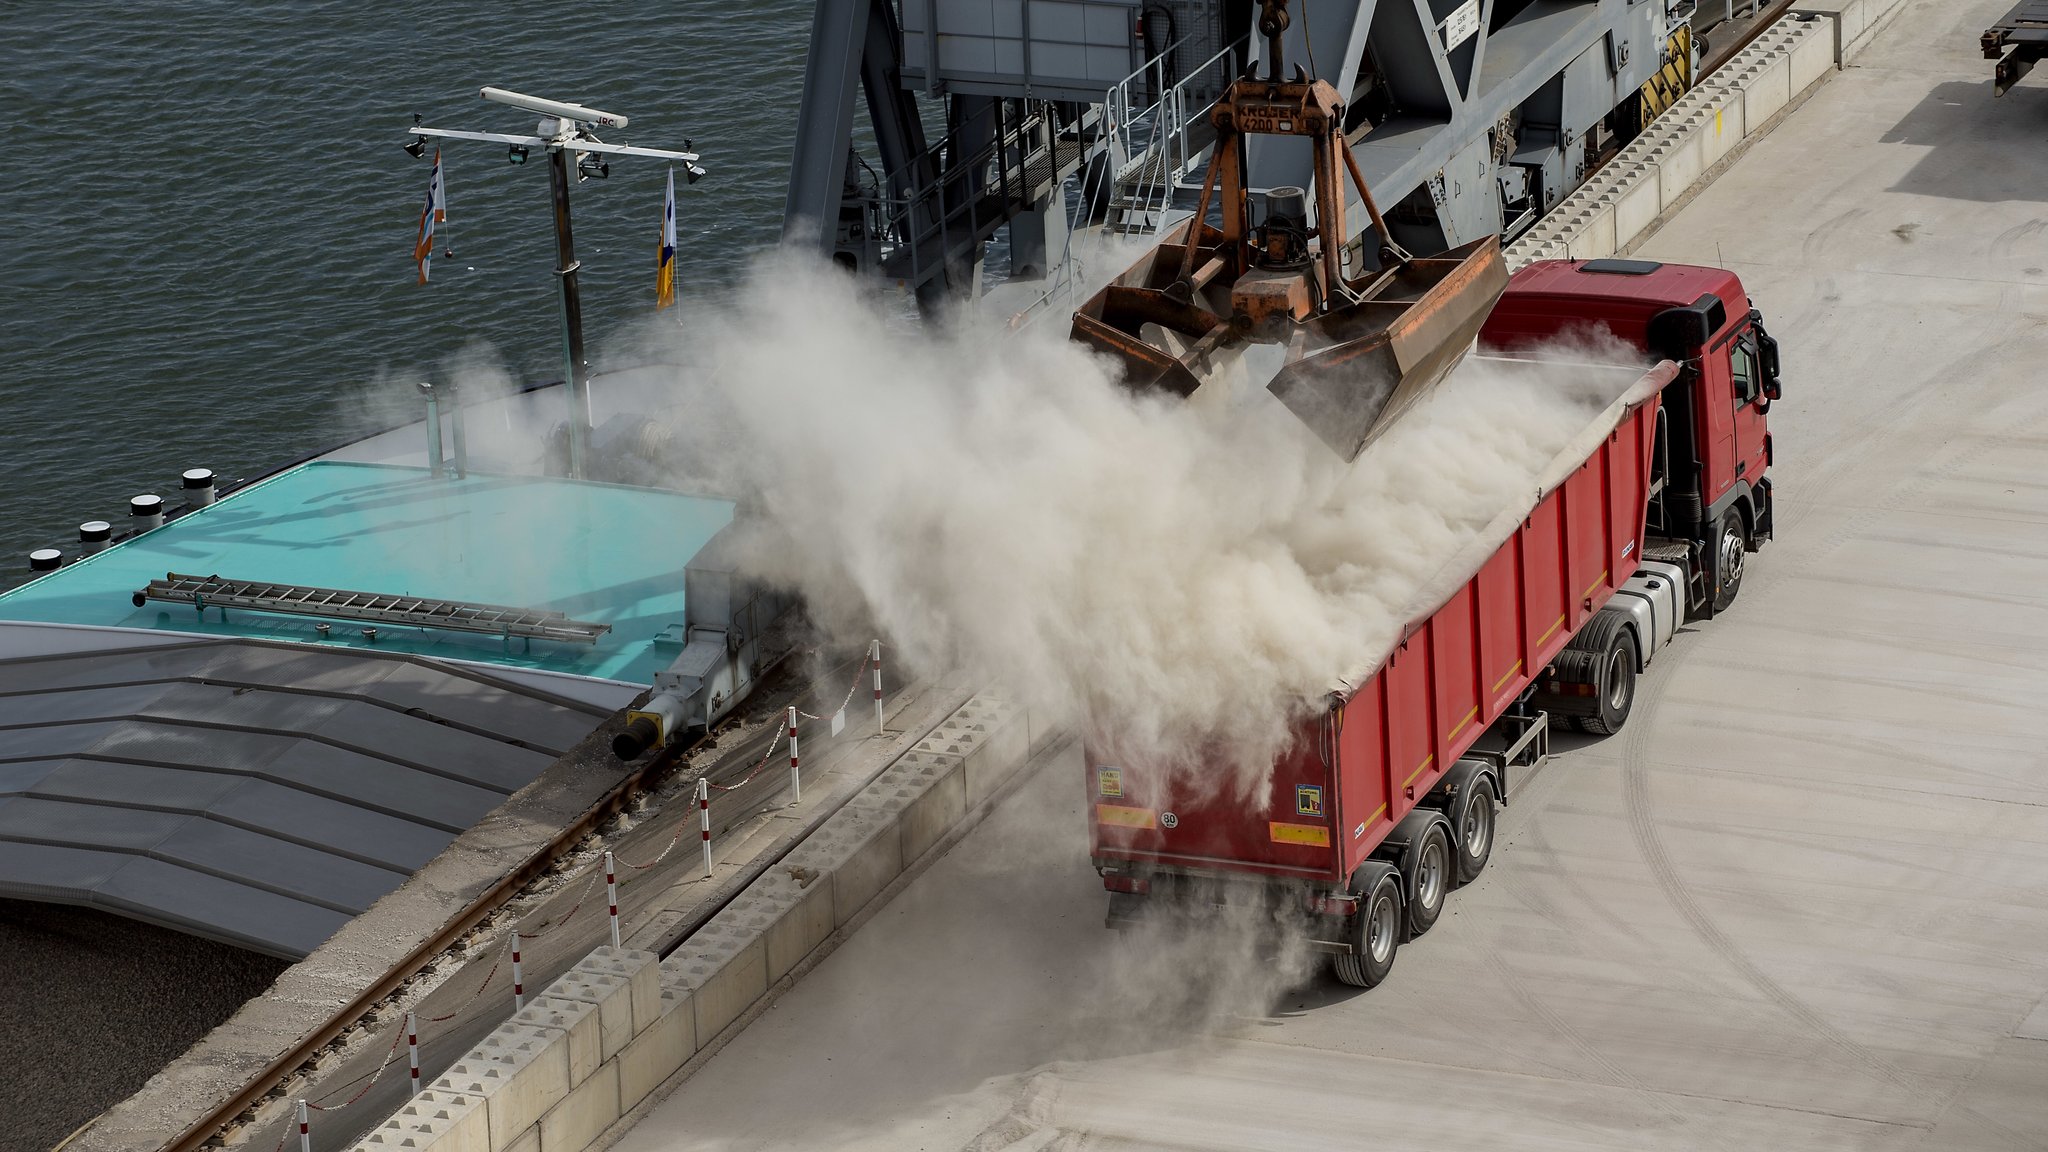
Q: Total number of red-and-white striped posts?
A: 7